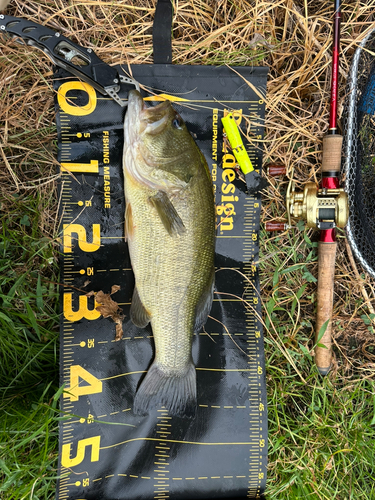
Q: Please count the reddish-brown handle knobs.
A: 2